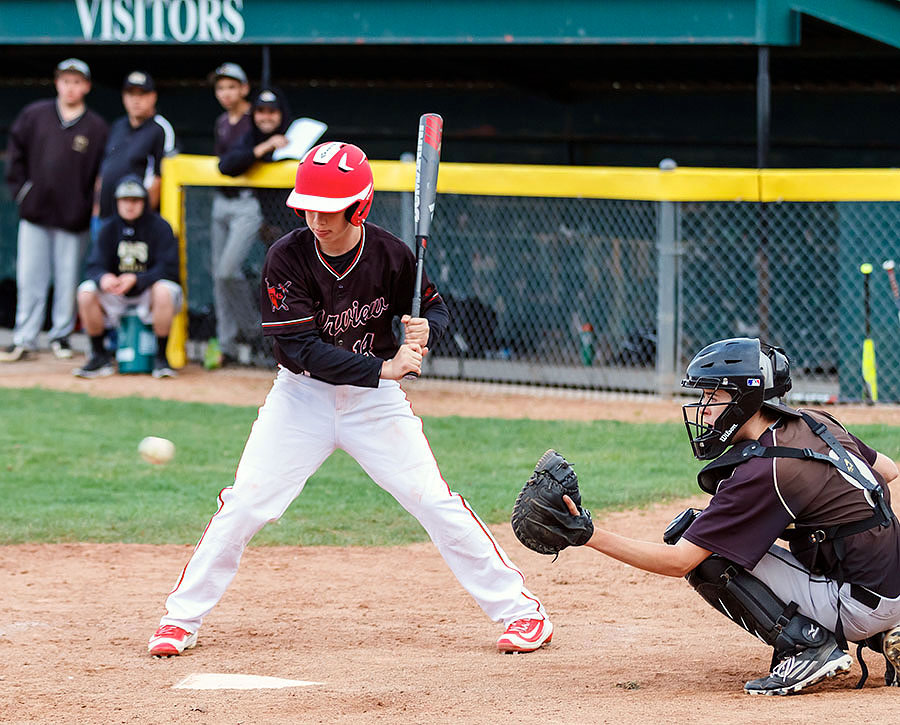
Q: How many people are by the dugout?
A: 5